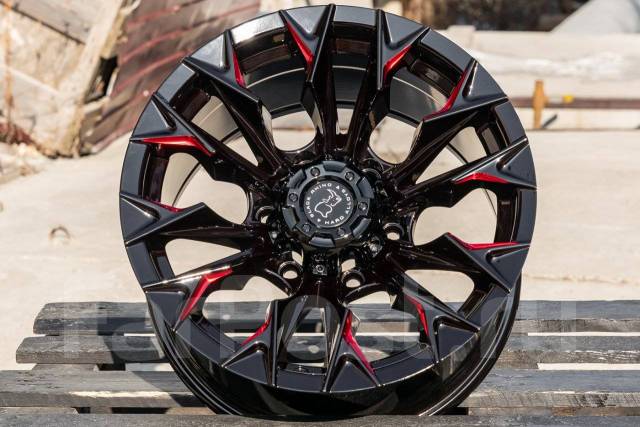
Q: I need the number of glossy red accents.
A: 12